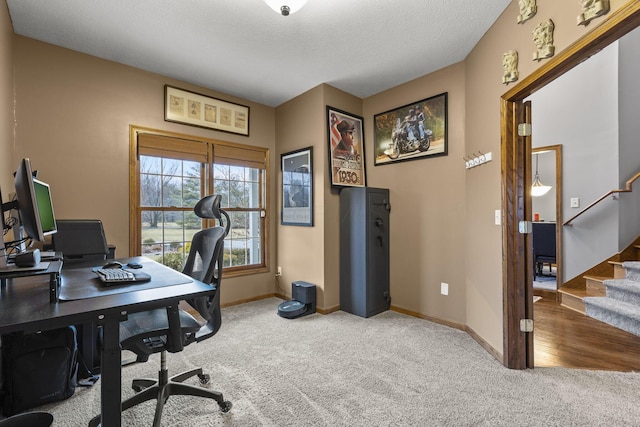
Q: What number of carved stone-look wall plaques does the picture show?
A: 4